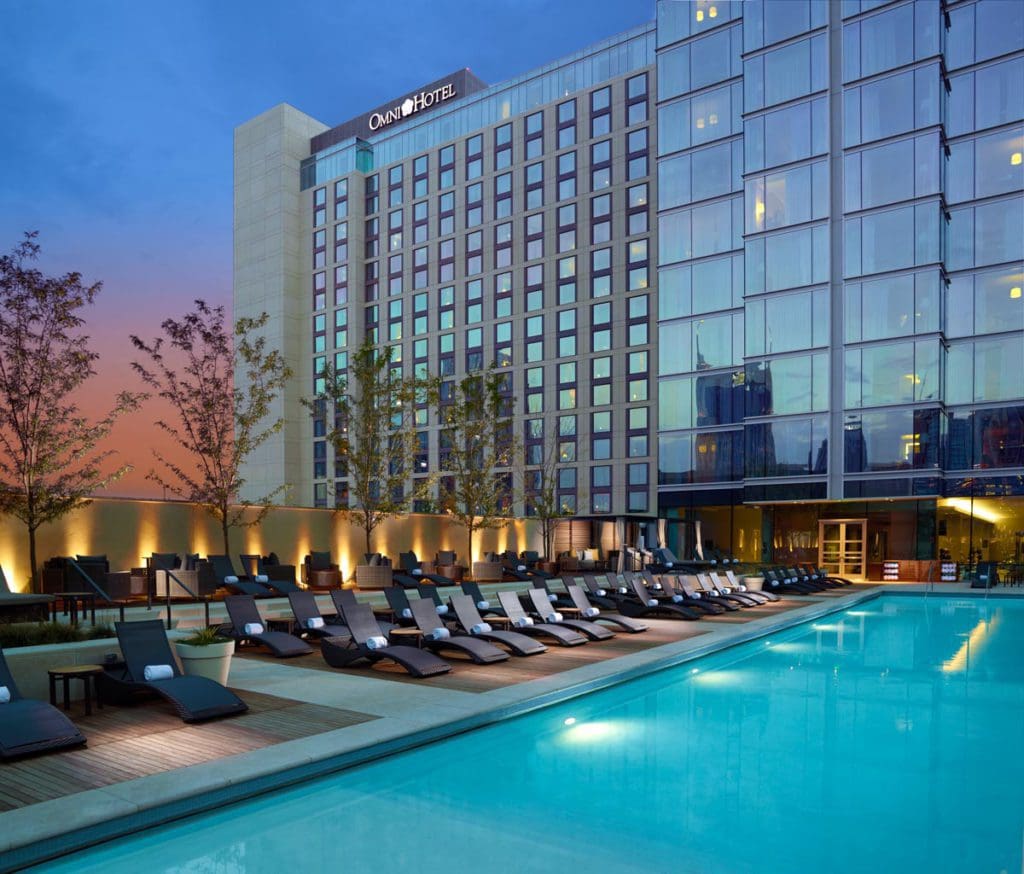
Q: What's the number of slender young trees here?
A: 5